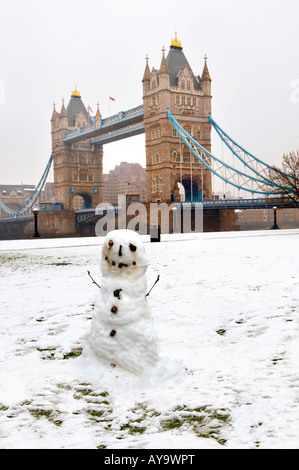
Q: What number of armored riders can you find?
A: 0